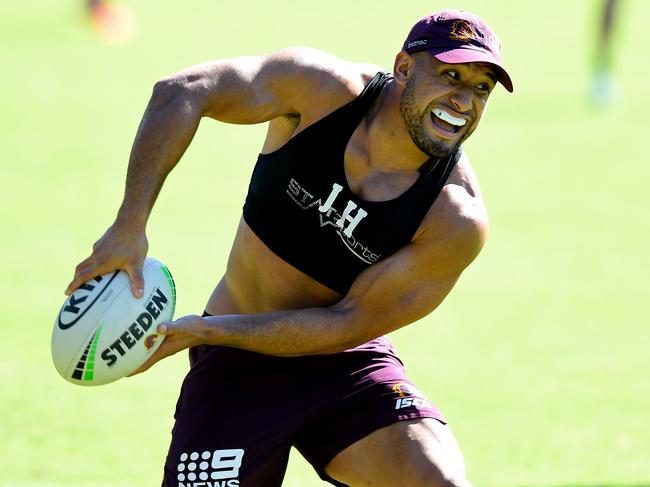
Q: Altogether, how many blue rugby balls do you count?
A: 0